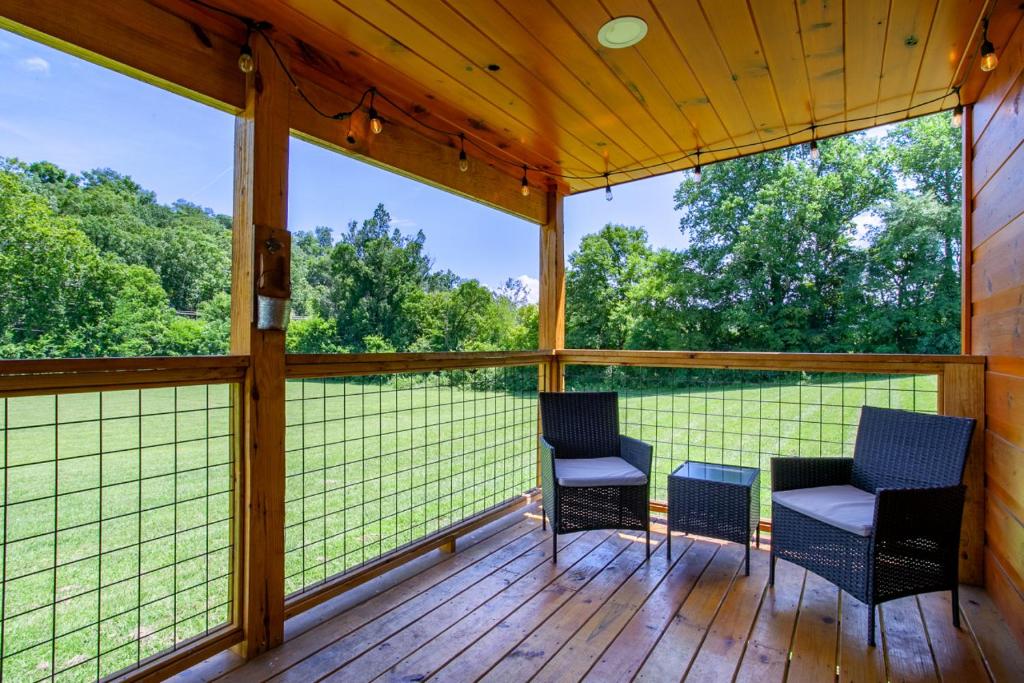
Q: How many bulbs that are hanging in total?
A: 9